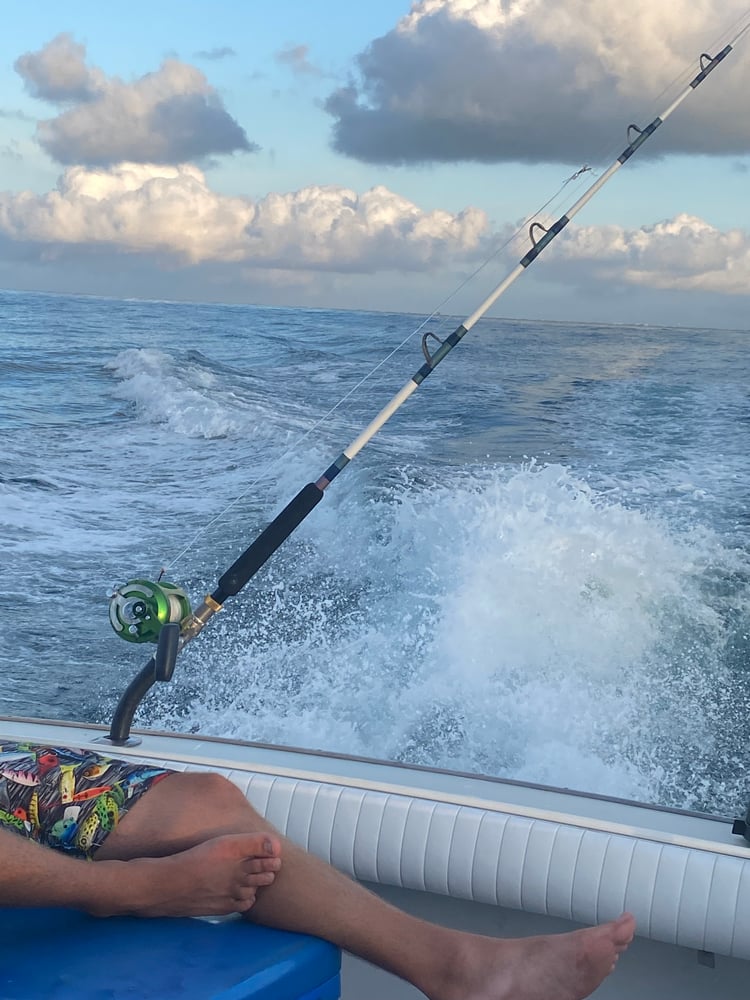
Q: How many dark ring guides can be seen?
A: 4